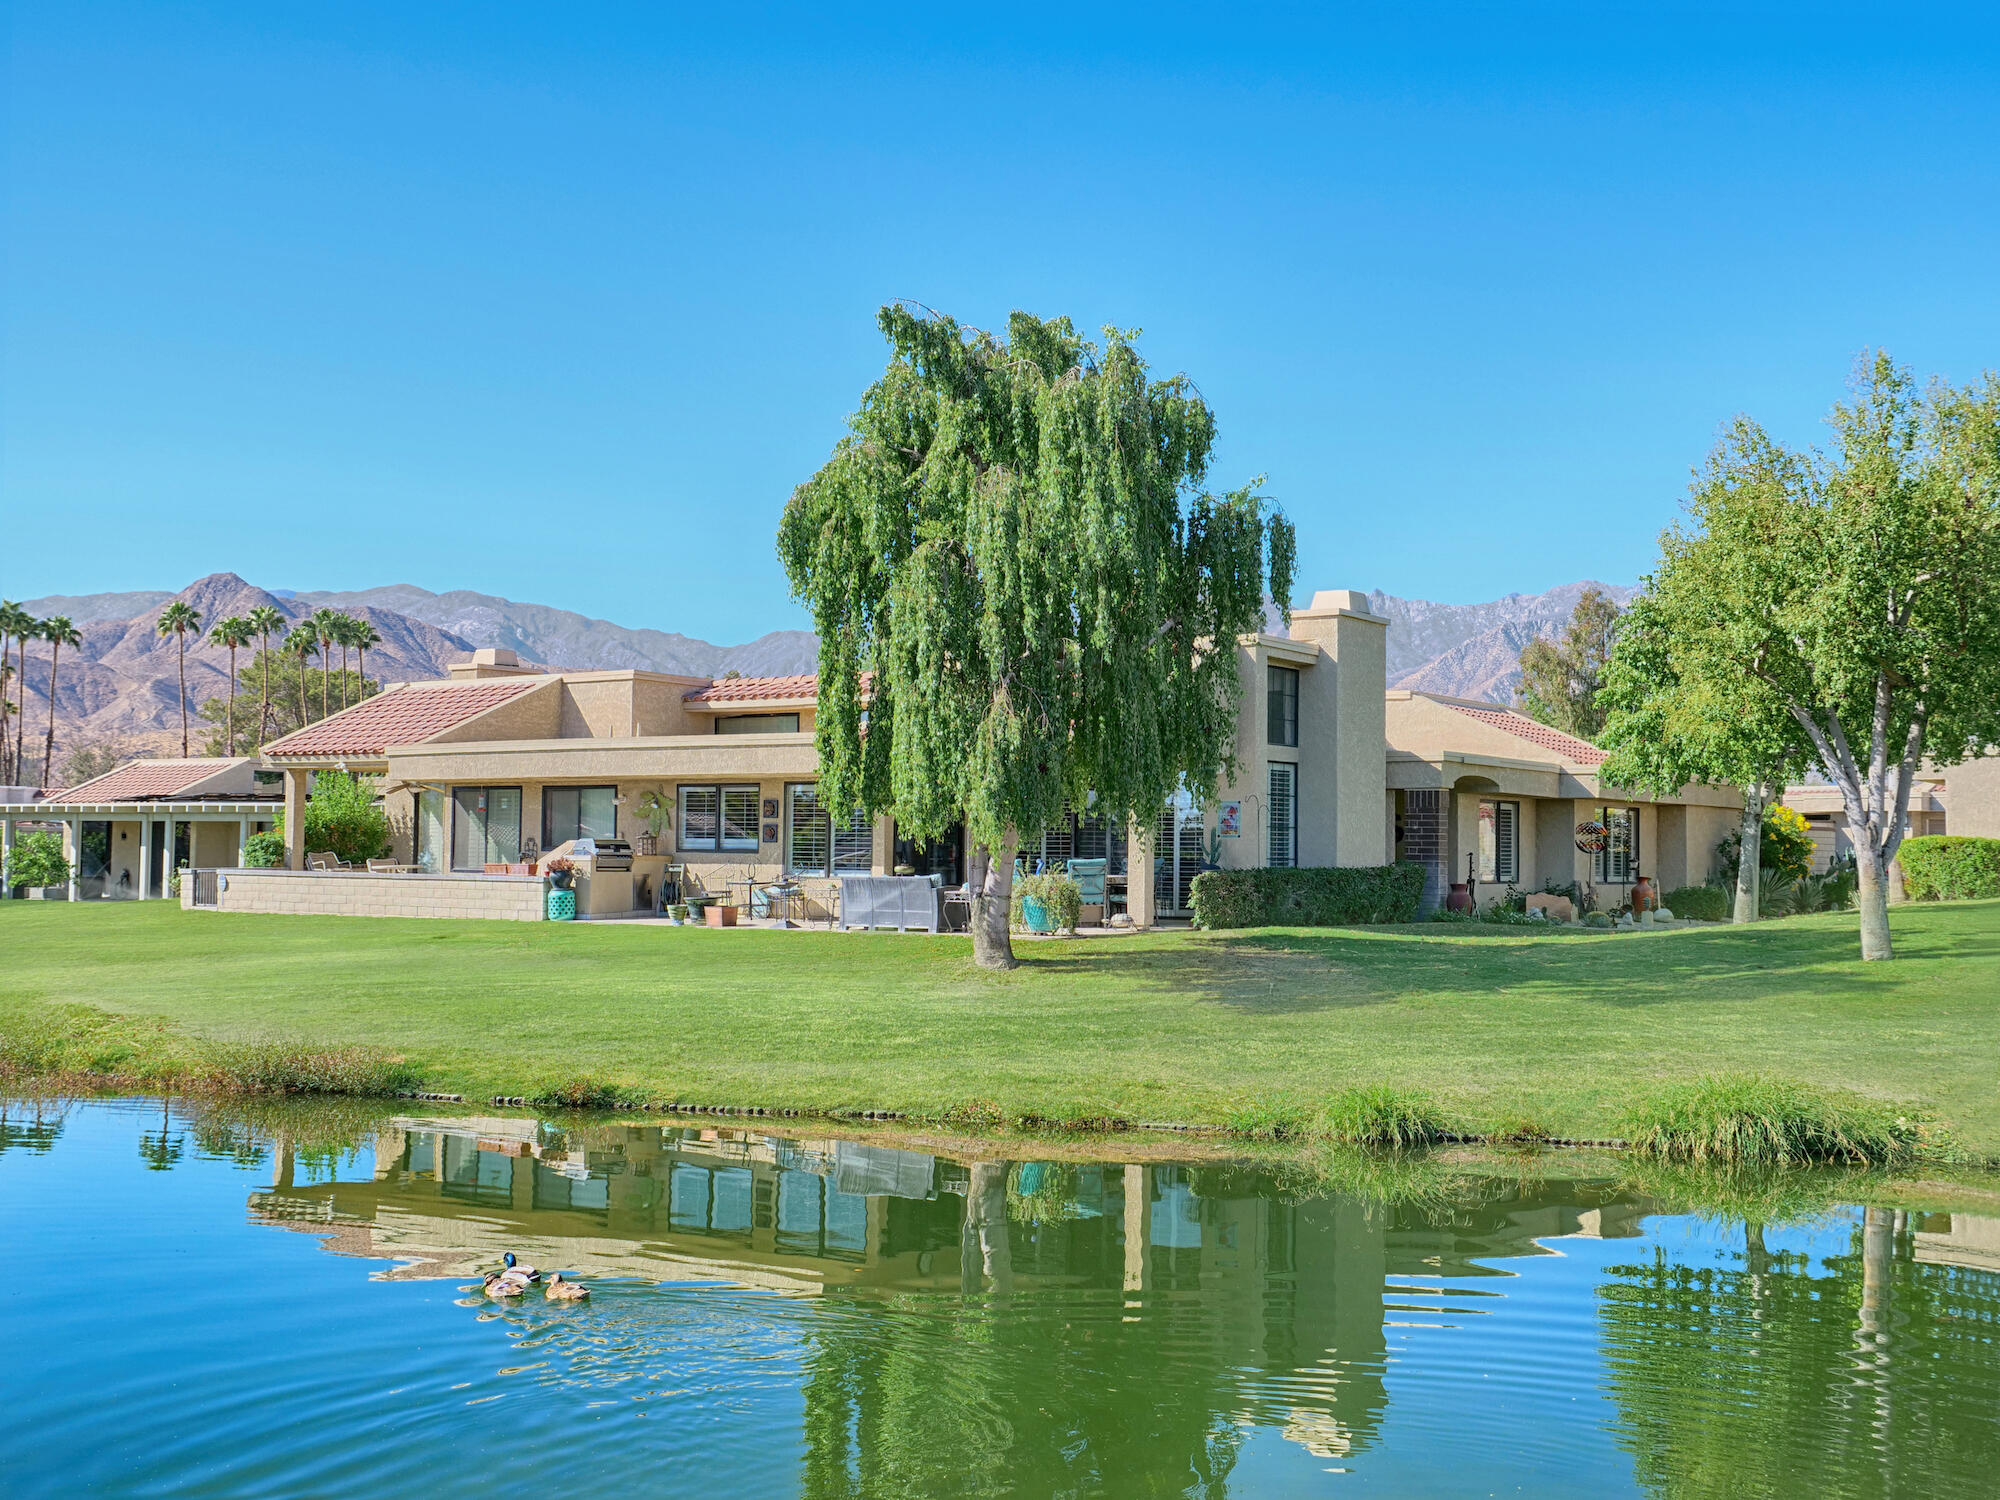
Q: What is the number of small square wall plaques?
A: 2